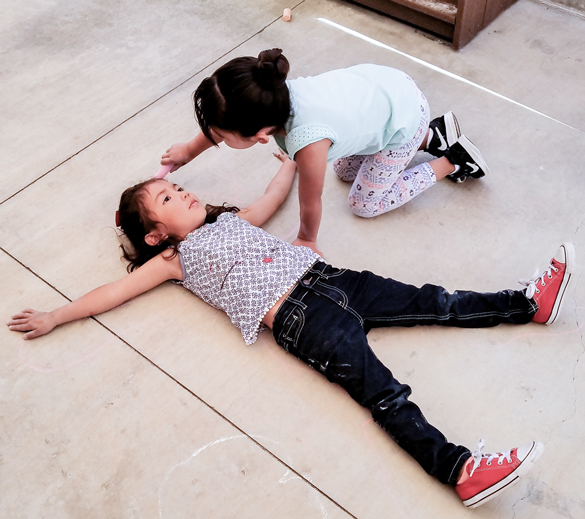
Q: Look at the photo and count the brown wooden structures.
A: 1